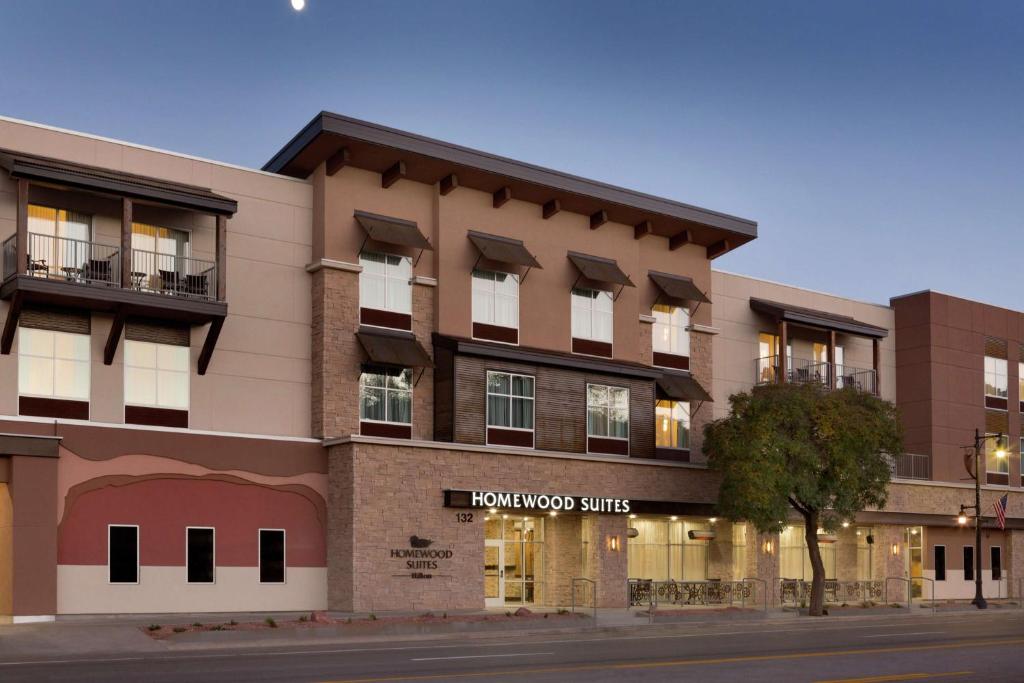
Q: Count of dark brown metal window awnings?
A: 6